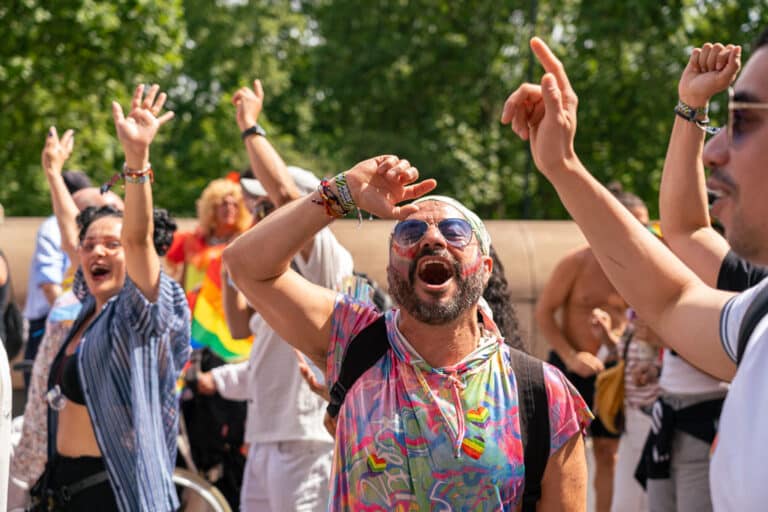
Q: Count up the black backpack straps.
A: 3